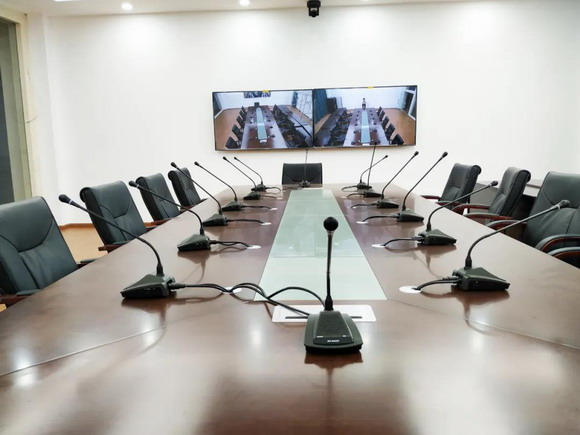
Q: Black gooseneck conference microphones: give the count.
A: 14